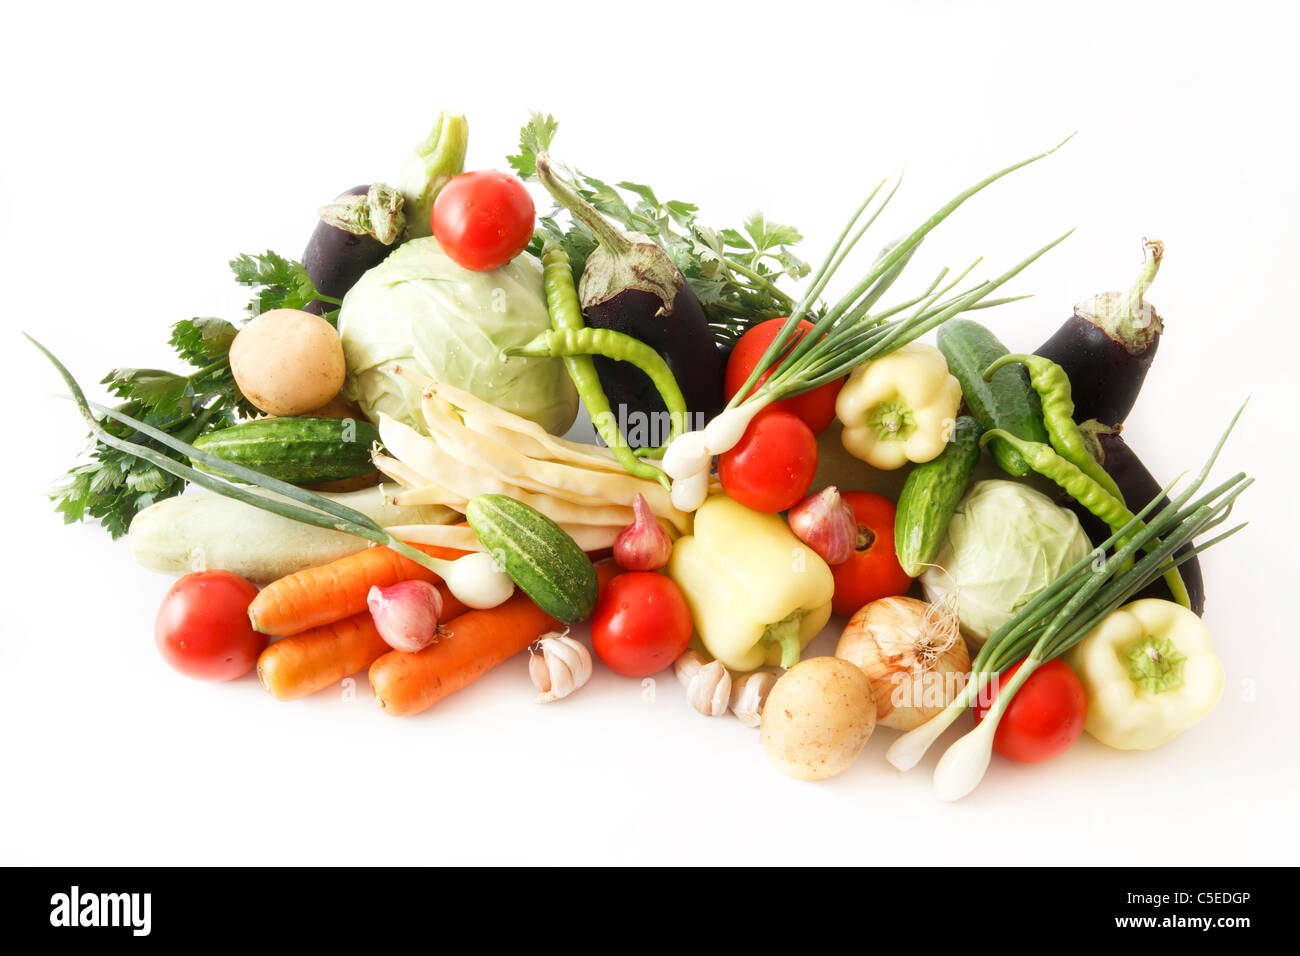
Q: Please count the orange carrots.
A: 3